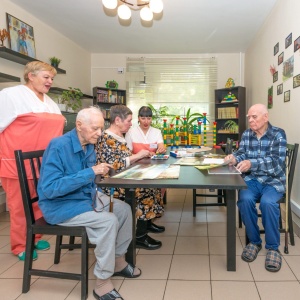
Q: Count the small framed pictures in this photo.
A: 8